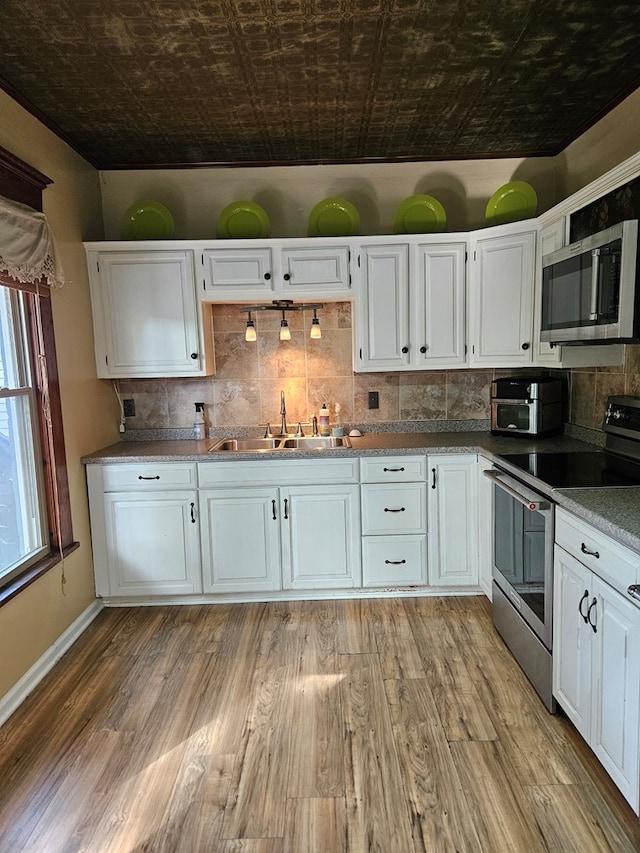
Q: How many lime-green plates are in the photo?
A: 5